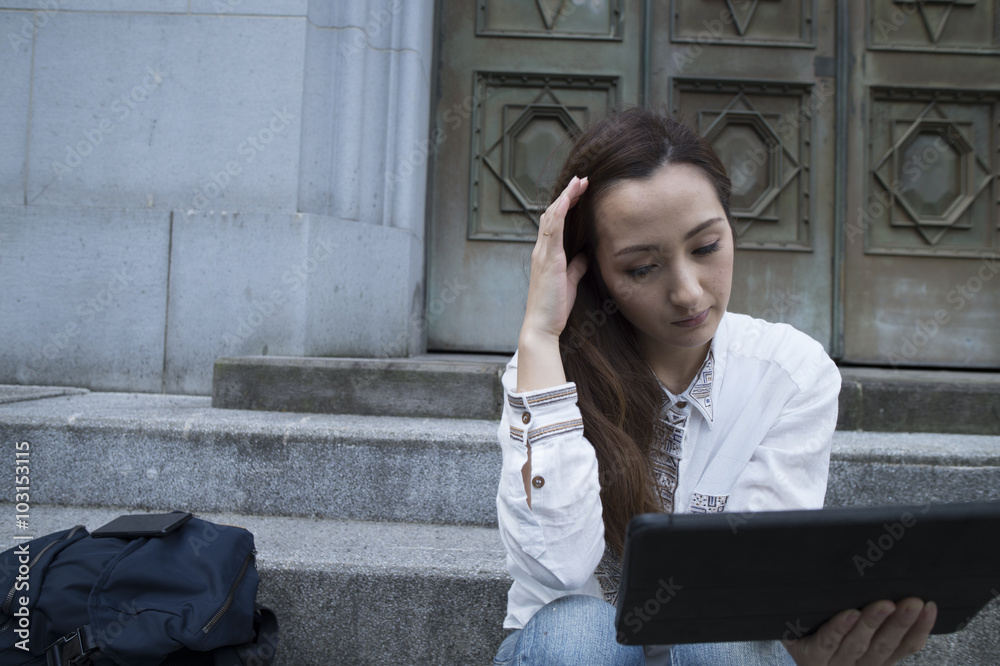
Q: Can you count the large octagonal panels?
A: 3